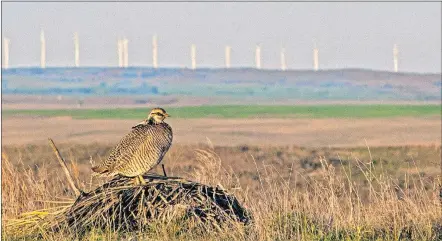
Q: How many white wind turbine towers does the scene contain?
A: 12